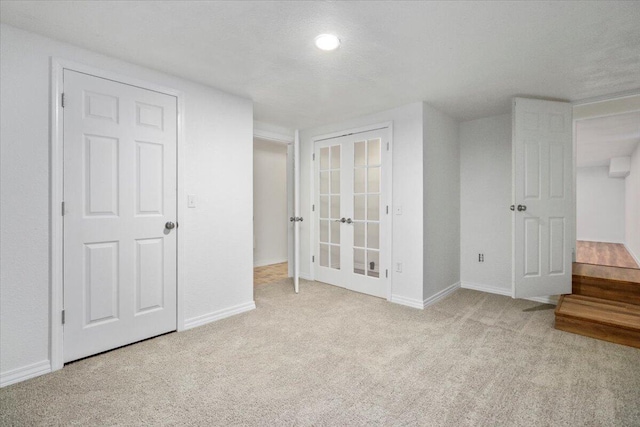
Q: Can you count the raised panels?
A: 12